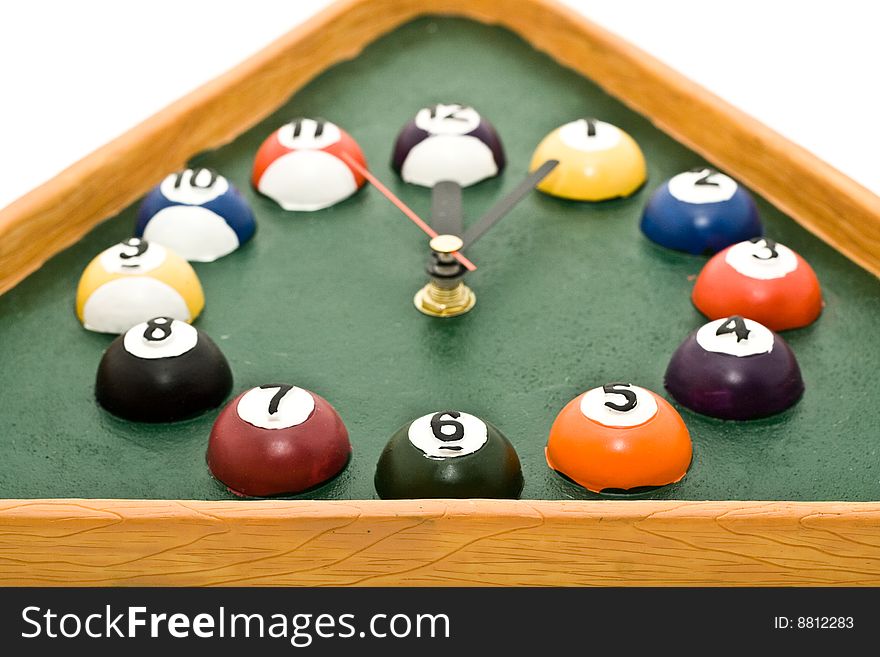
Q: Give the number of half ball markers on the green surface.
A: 12